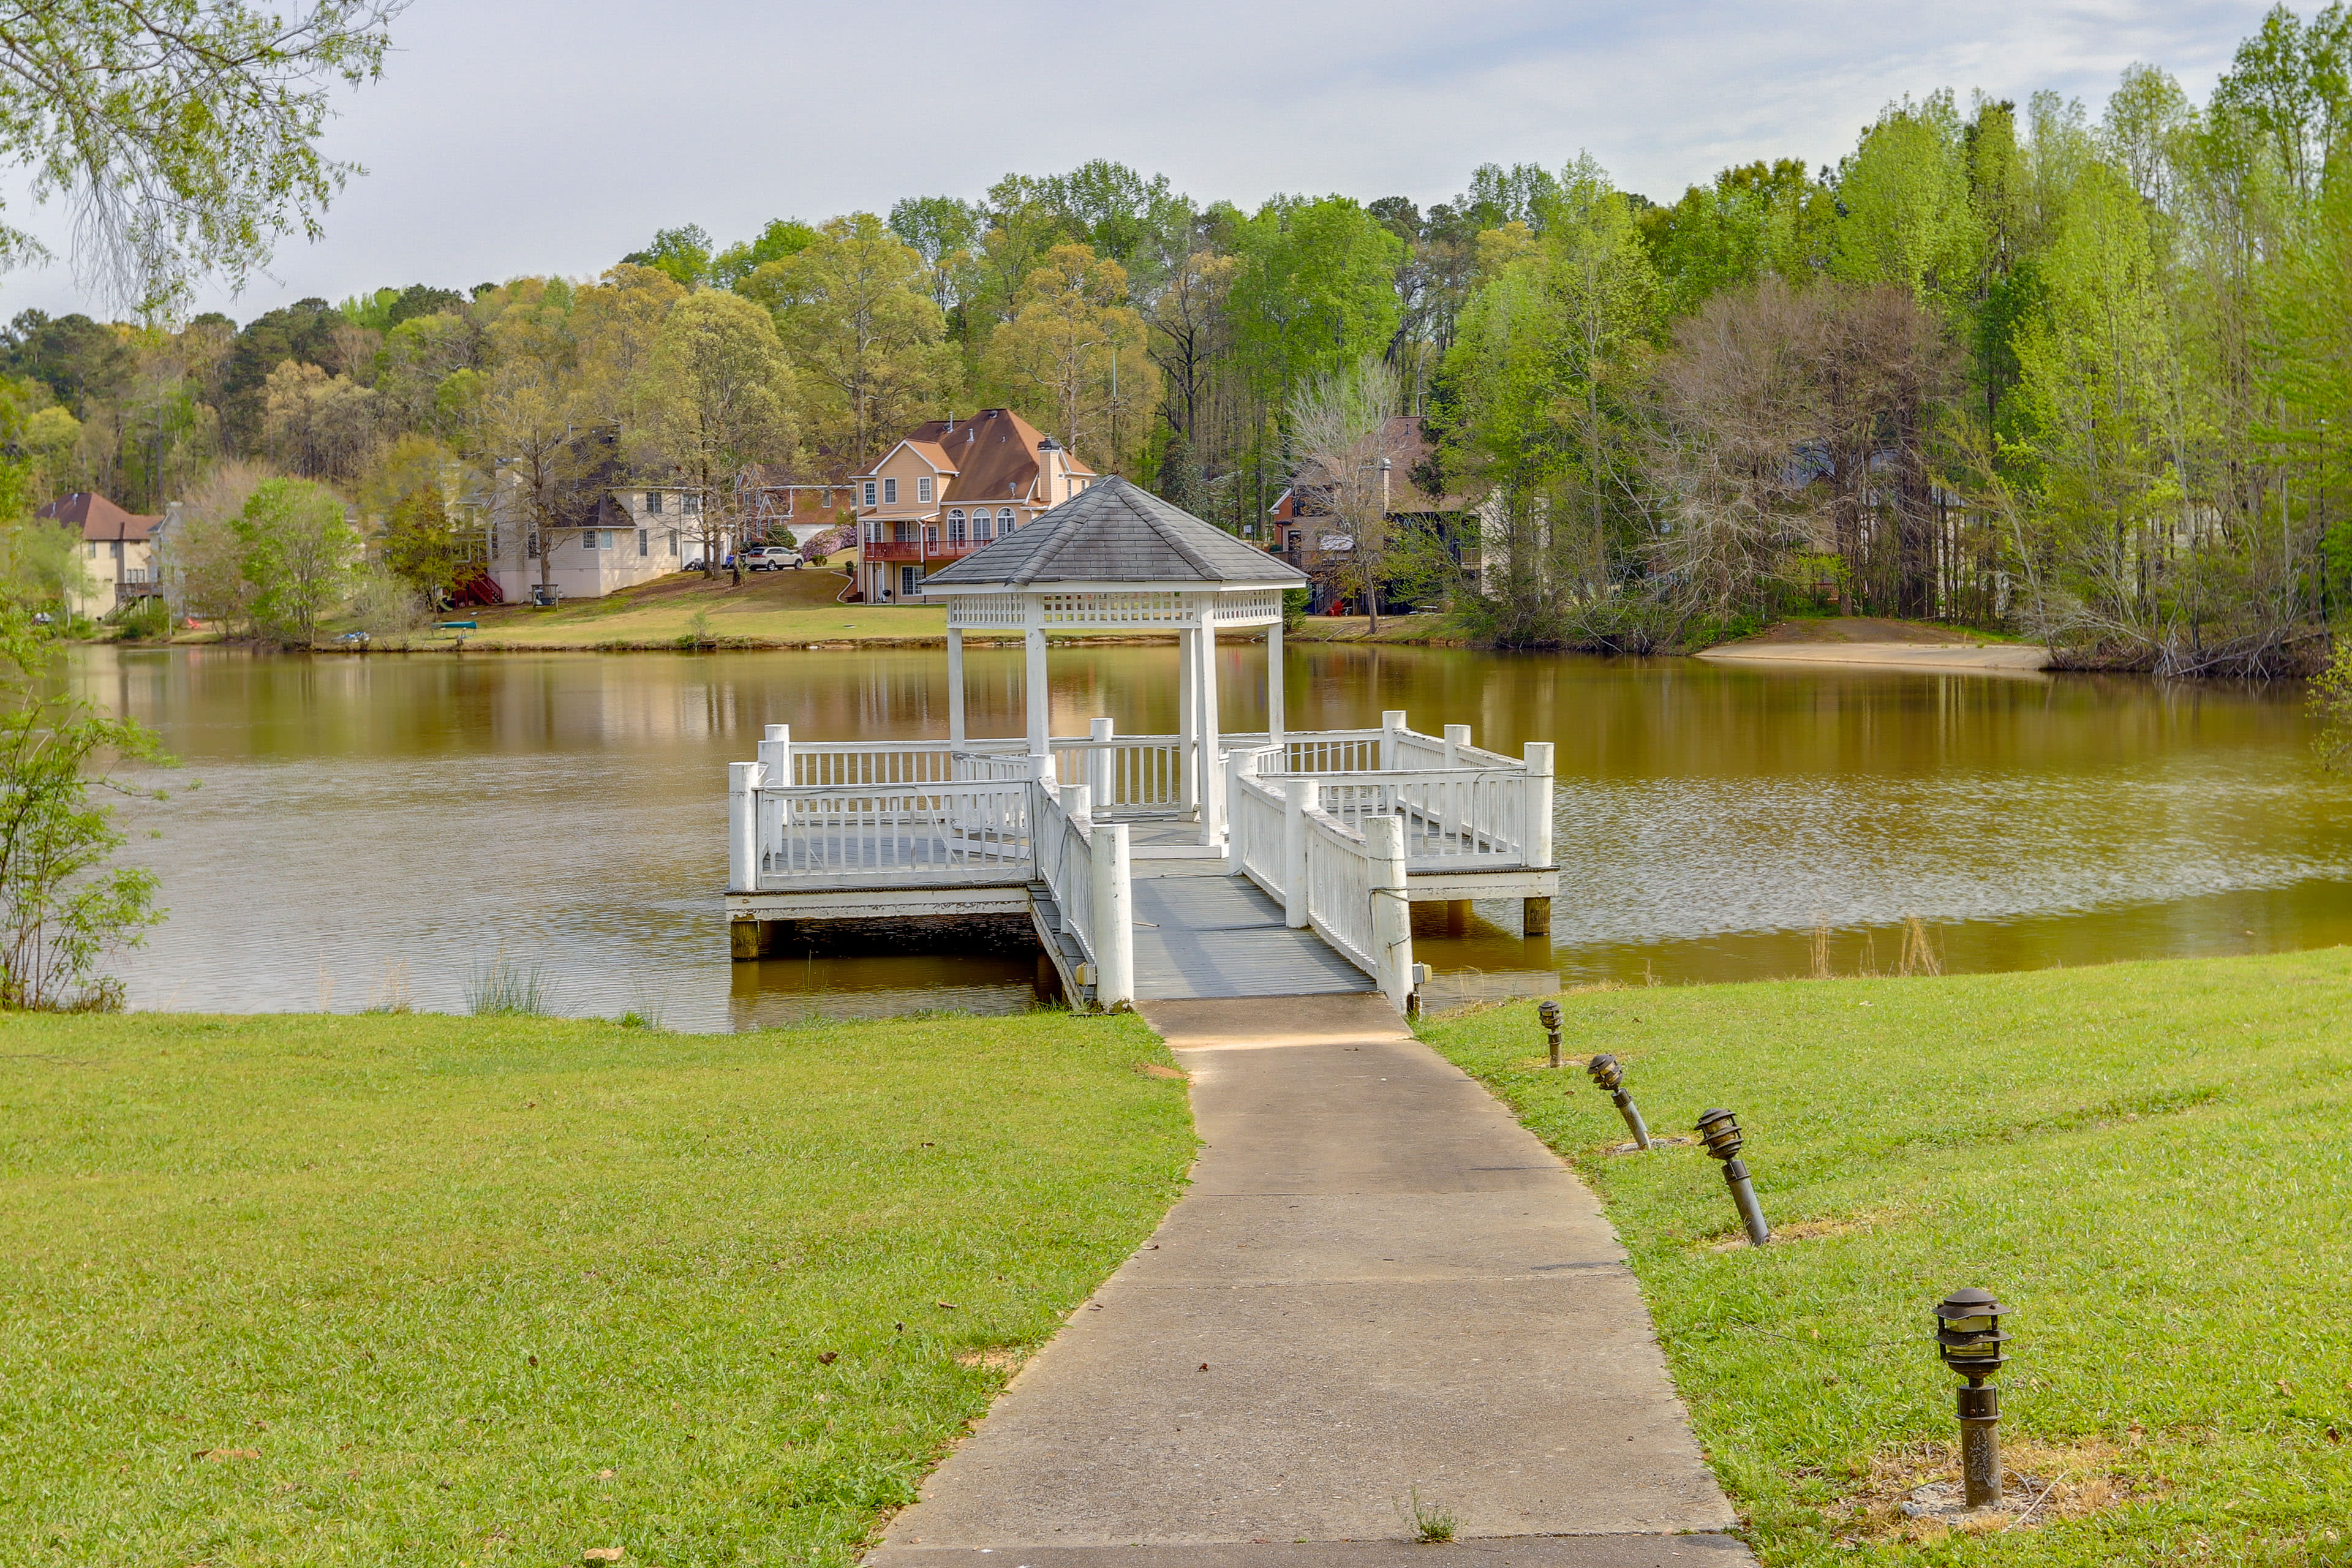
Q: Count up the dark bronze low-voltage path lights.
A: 4